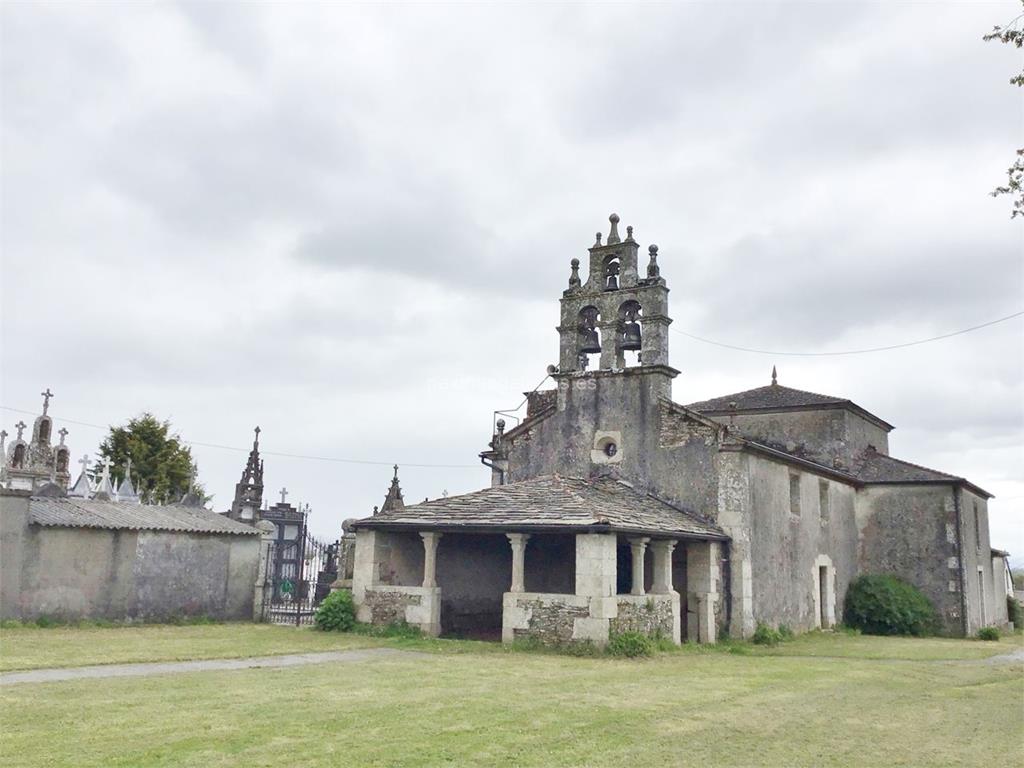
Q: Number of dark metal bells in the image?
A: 3